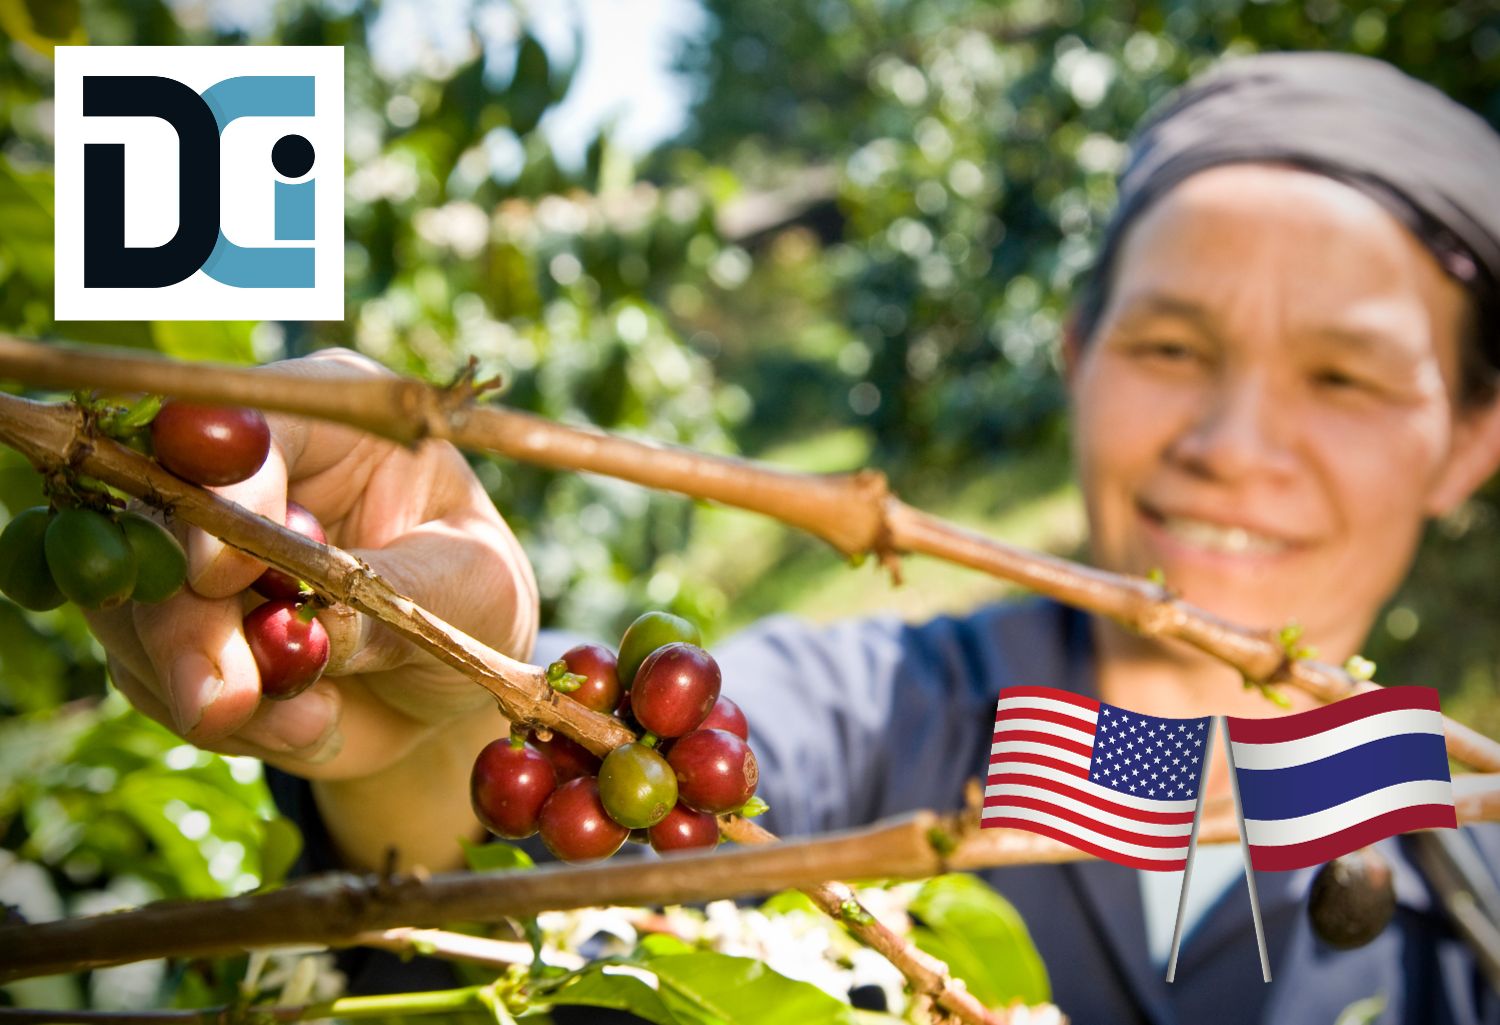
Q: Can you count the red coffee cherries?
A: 11